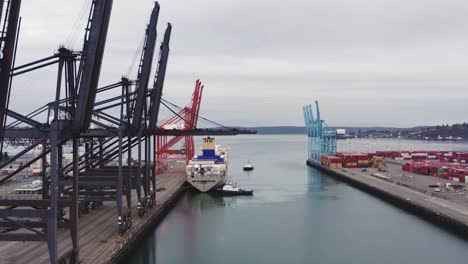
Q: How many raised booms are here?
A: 11